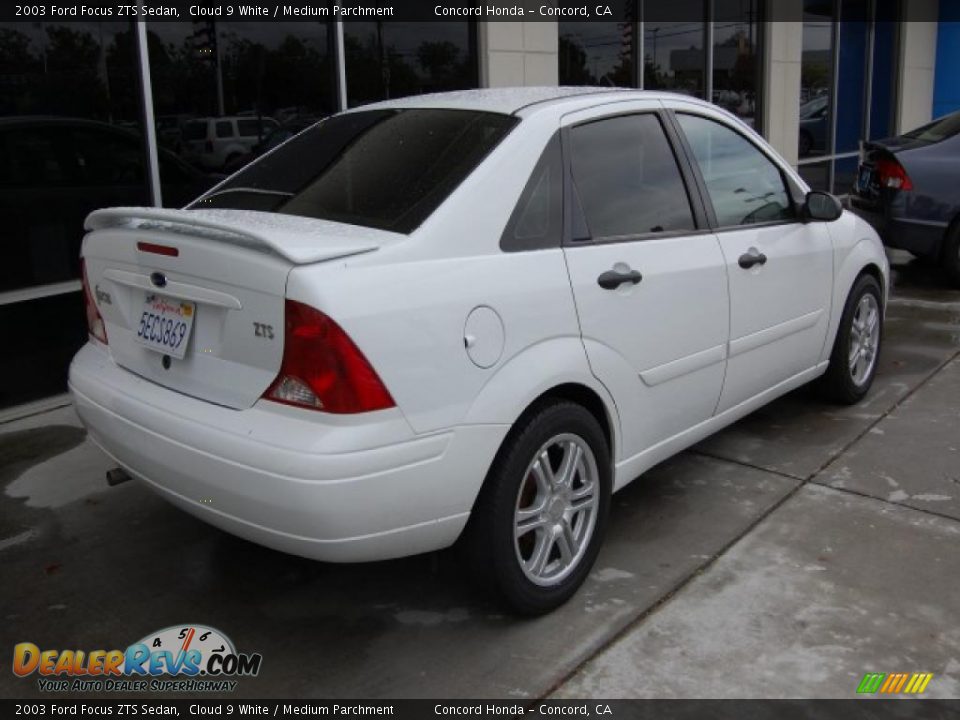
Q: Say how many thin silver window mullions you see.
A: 6